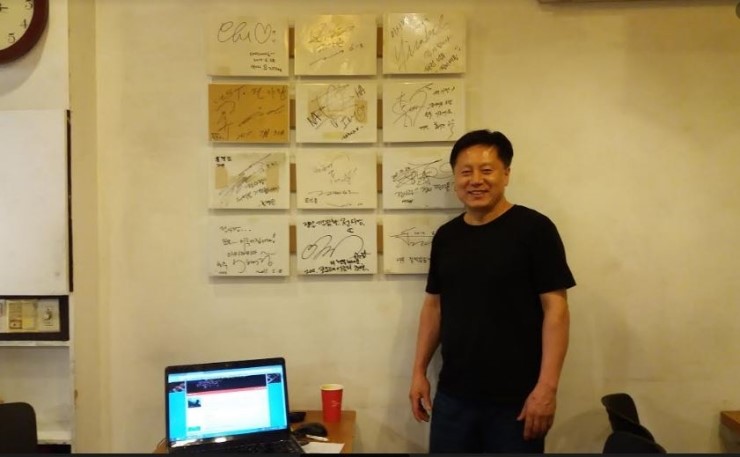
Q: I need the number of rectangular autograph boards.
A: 12